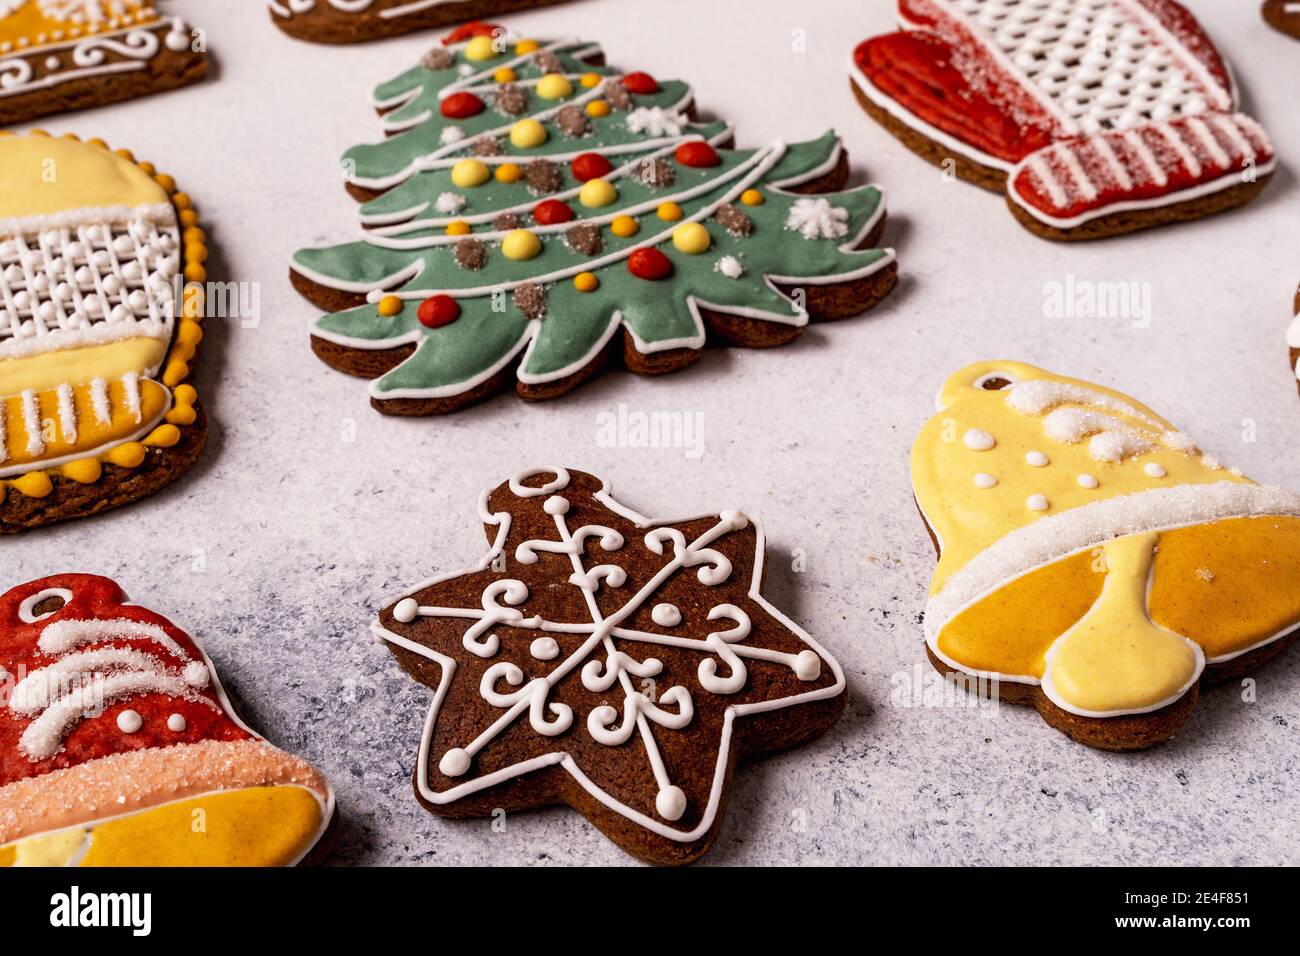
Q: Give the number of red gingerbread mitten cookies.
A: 1